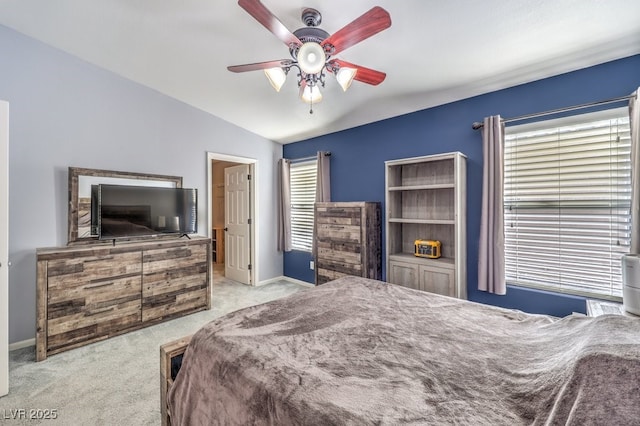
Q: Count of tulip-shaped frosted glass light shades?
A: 4